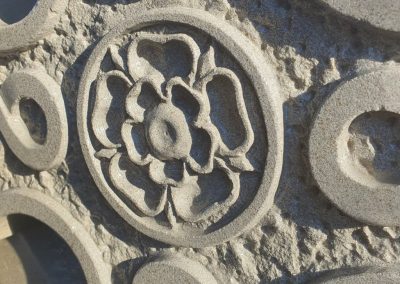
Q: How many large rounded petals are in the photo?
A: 5